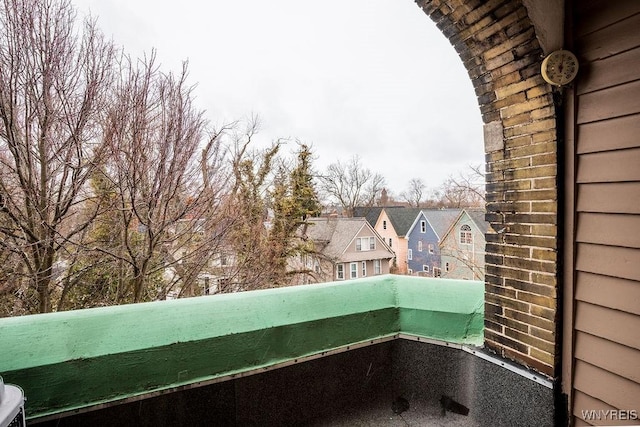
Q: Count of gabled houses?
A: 4